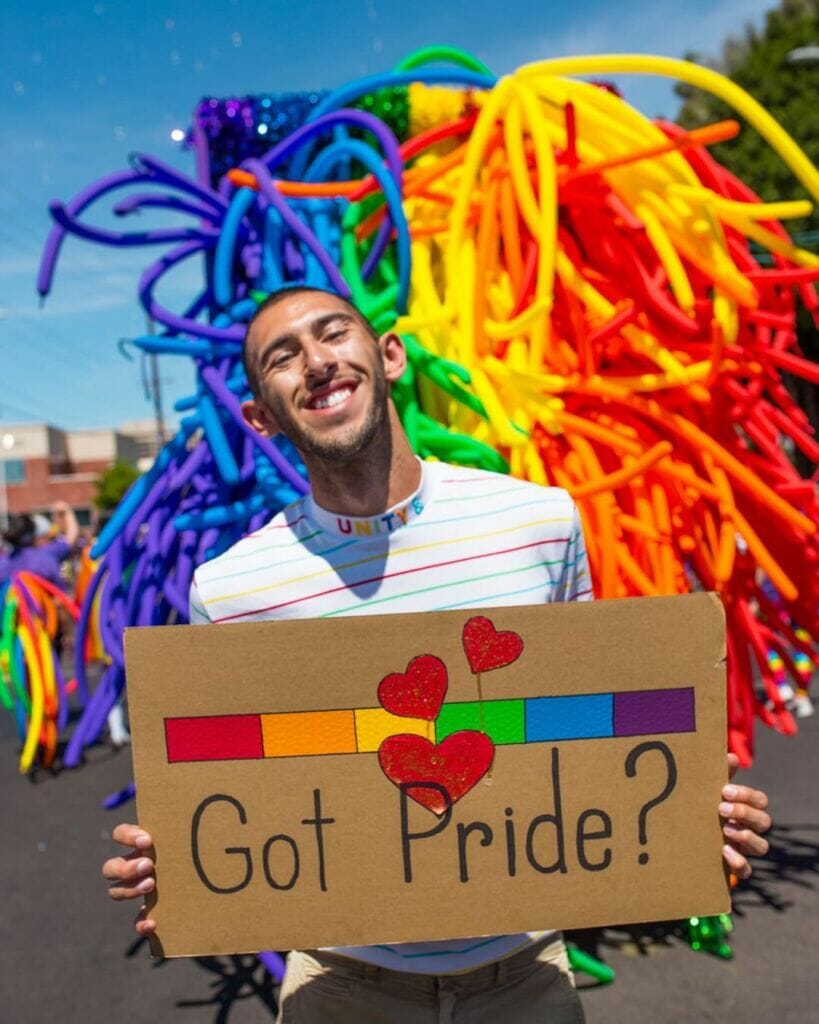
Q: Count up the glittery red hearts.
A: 3